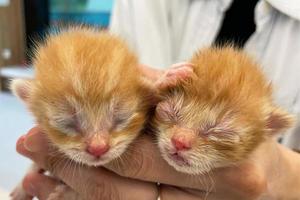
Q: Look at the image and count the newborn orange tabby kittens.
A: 2